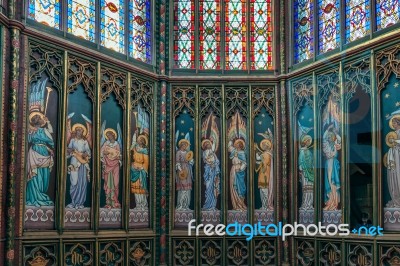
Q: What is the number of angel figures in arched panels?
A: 11